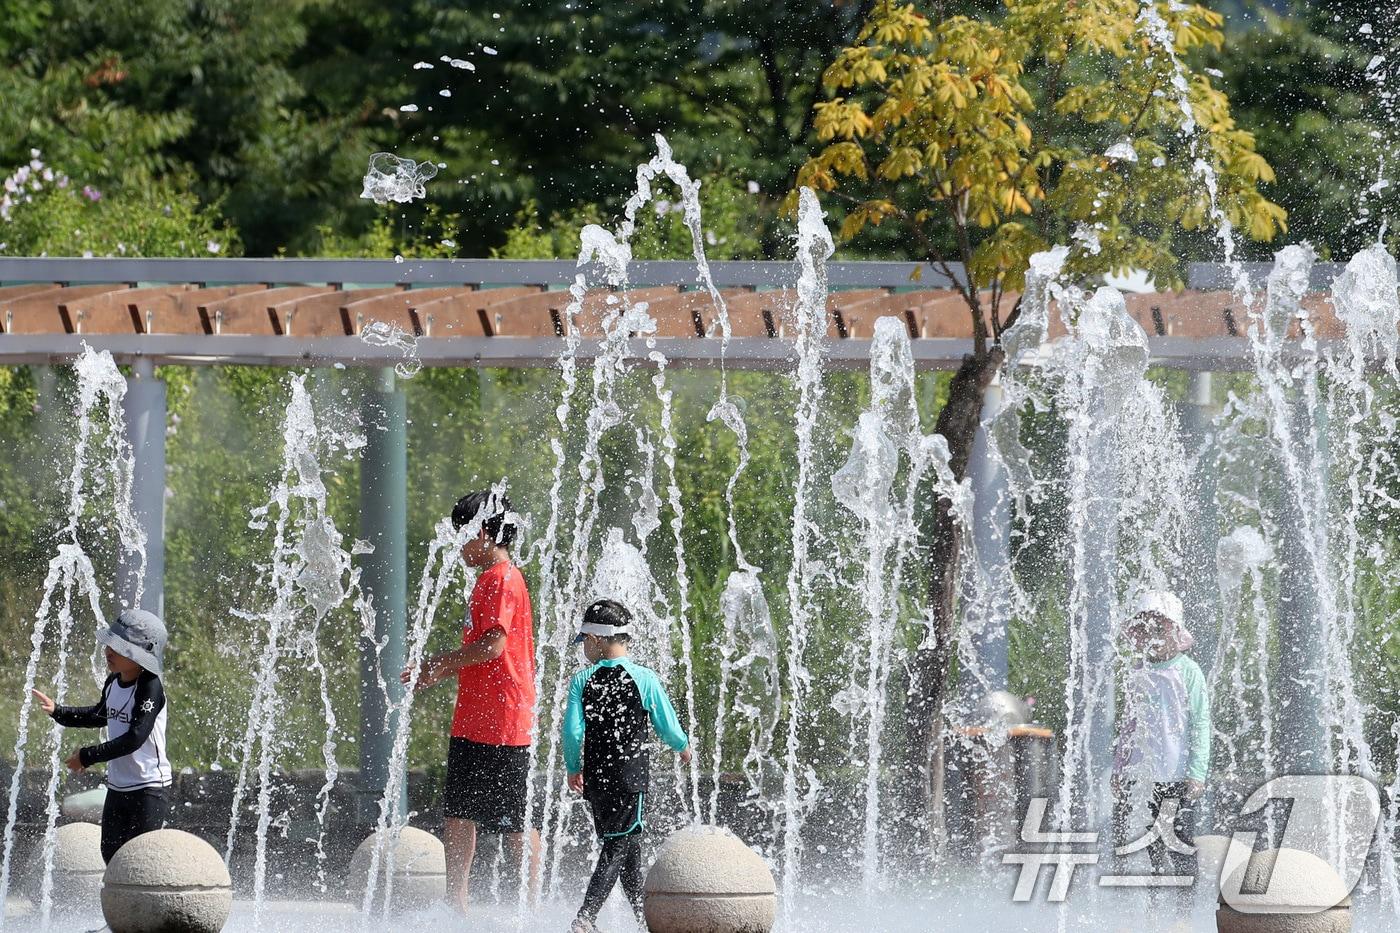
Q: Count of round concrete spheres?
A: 6